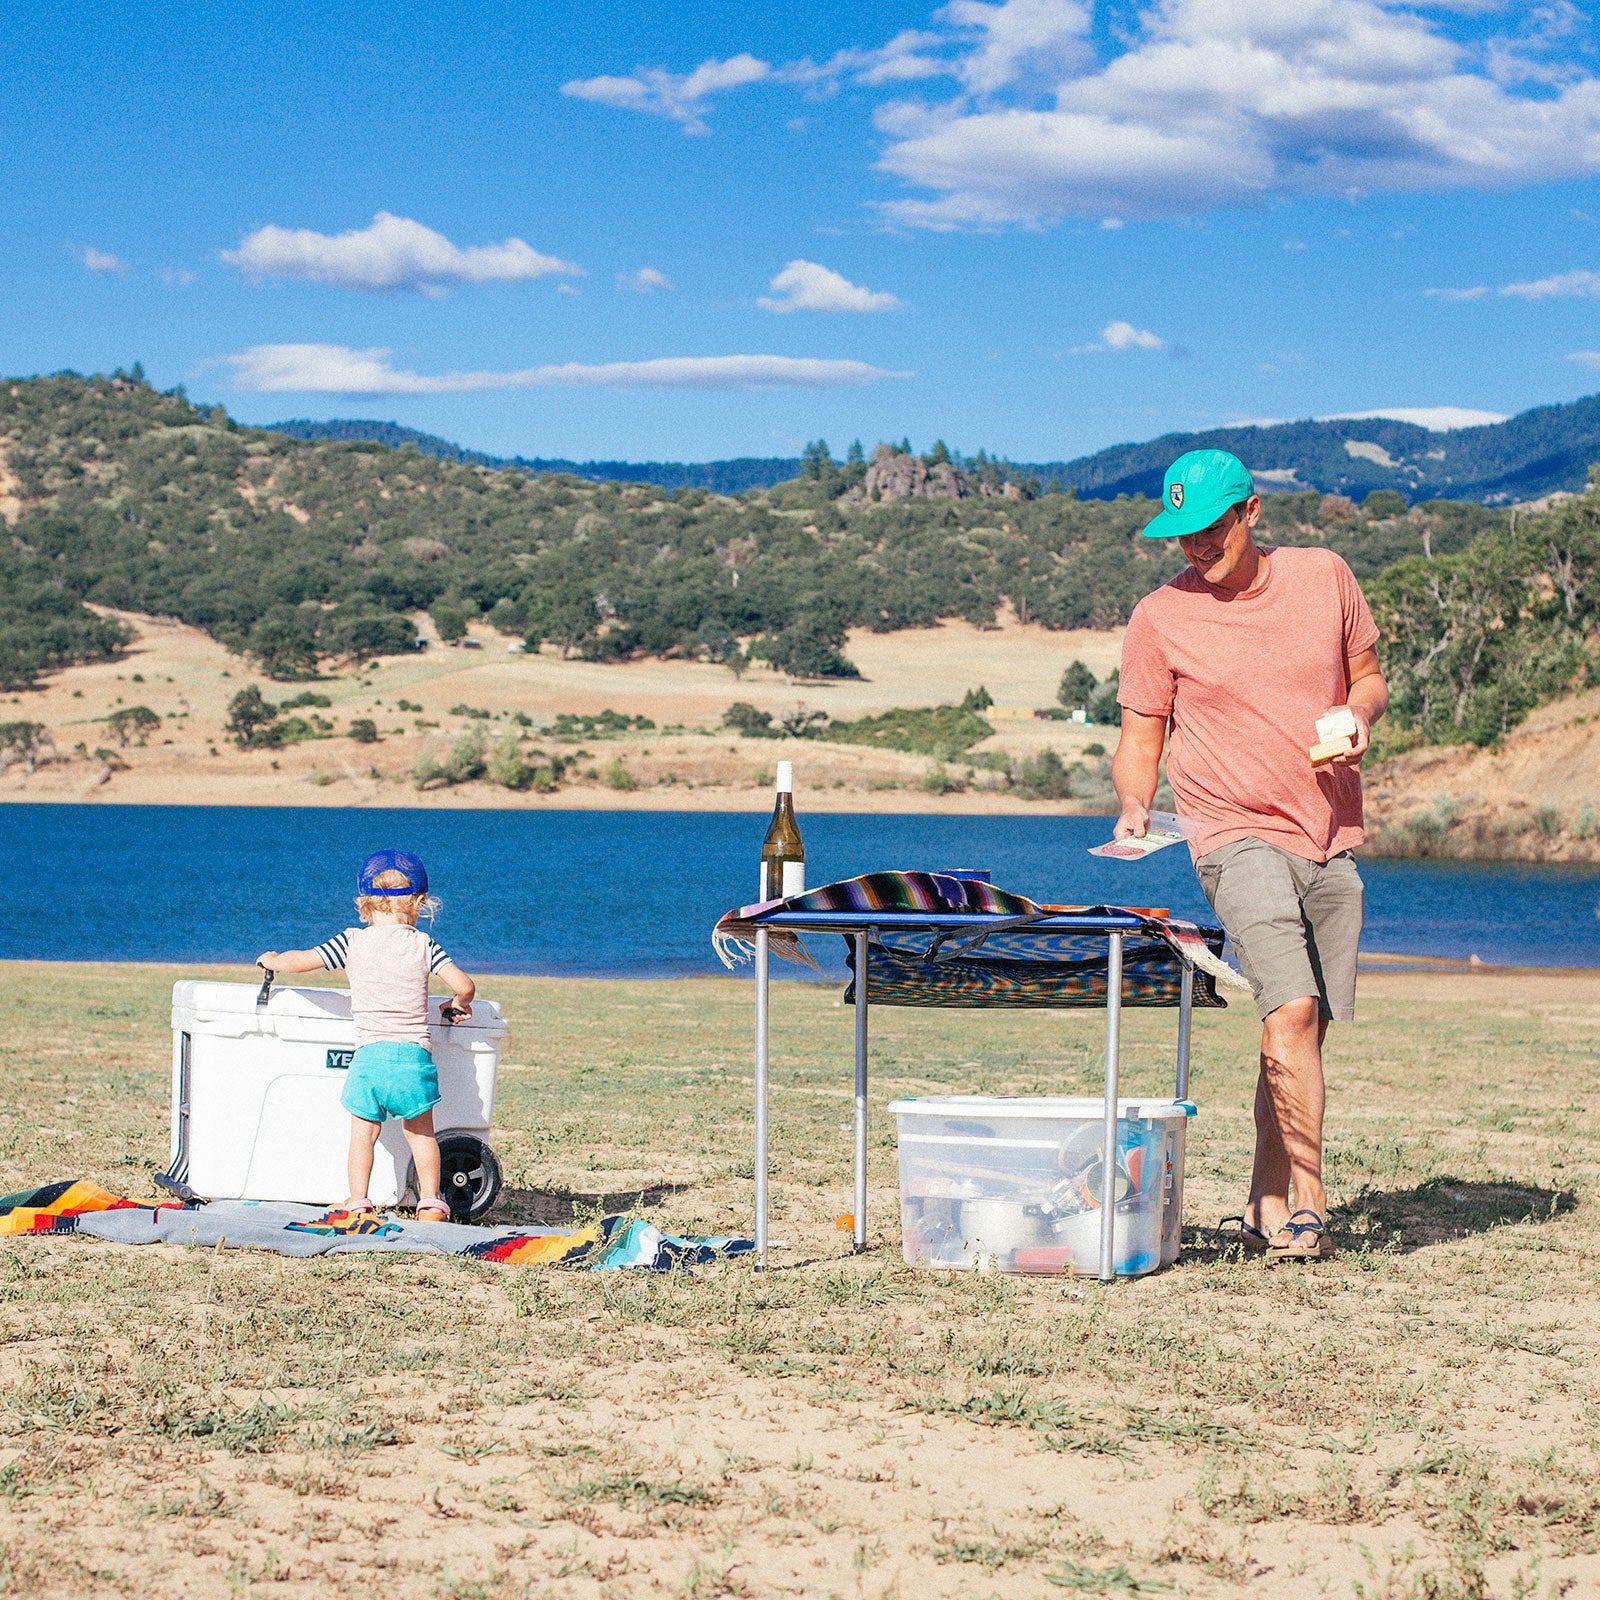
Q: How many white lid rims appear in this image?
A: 2